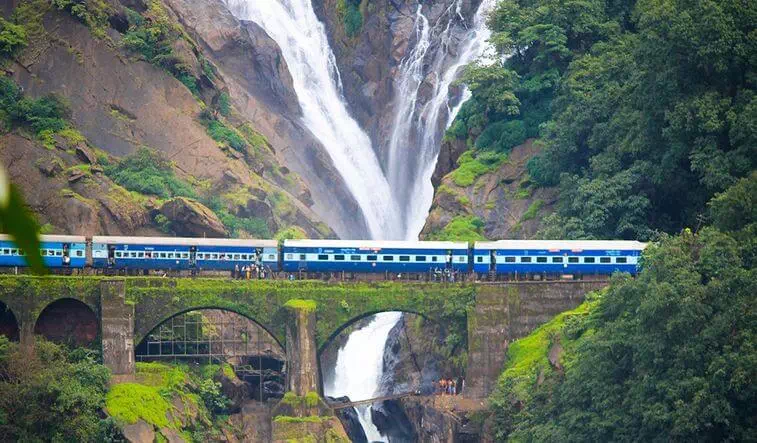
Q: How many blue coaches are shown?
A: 4